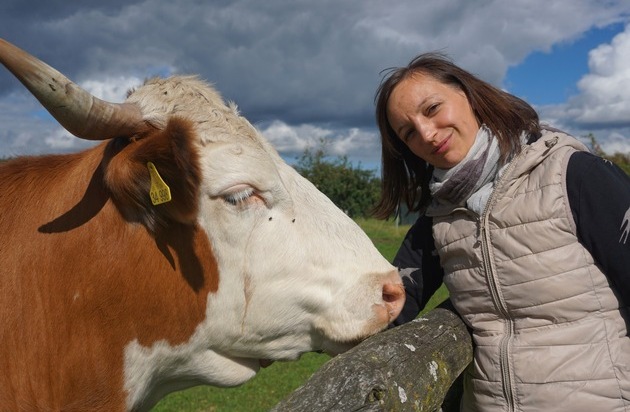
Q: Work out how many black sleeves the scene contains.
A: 2